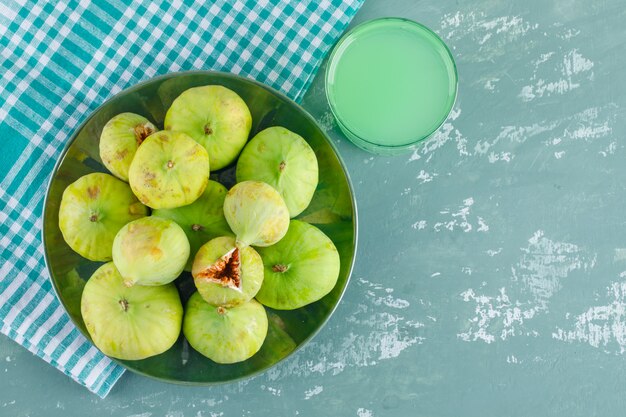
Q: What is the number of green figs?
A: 12